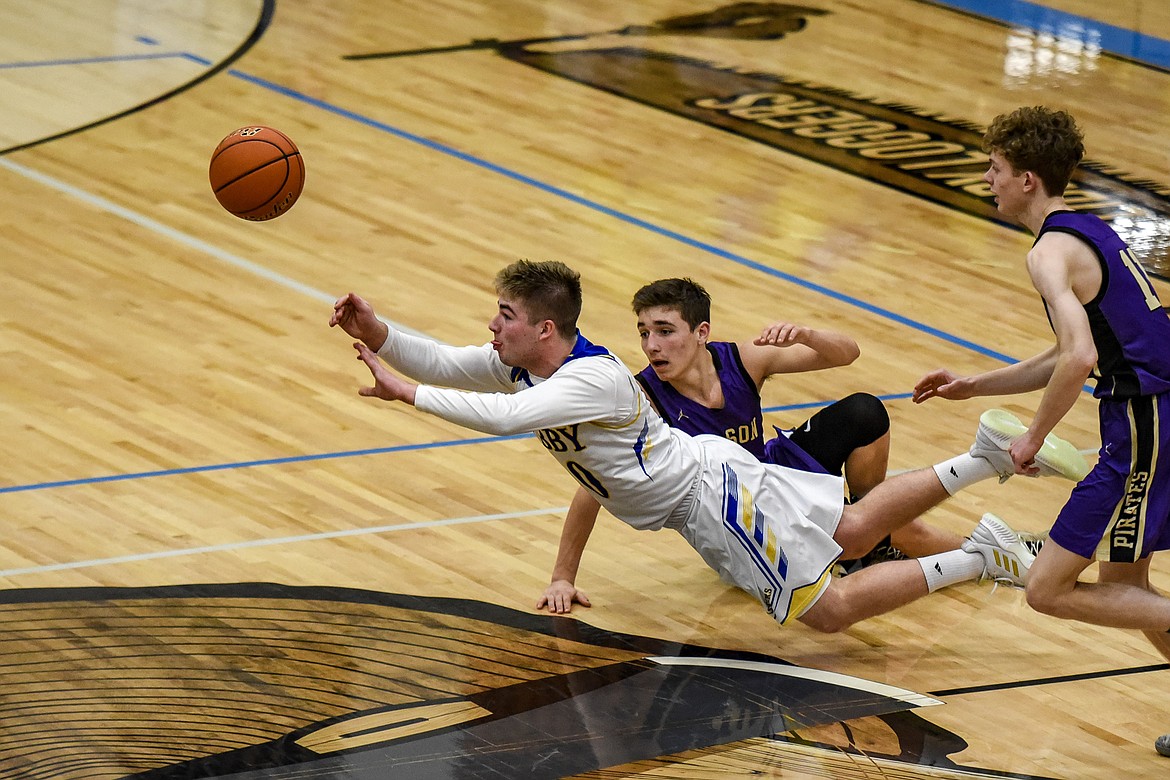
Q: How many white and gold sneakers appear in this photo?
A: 2